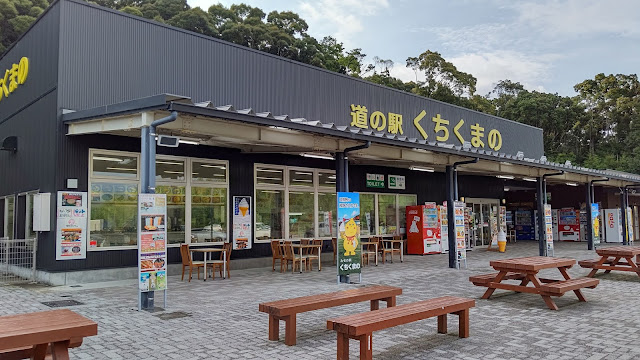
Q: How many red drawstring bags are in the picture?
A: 0